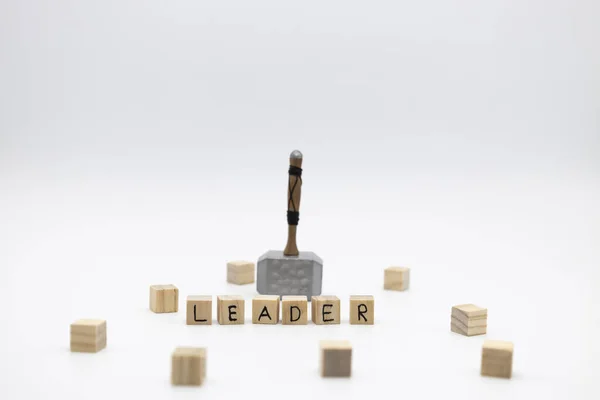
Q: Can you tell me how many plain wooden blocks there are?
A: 8